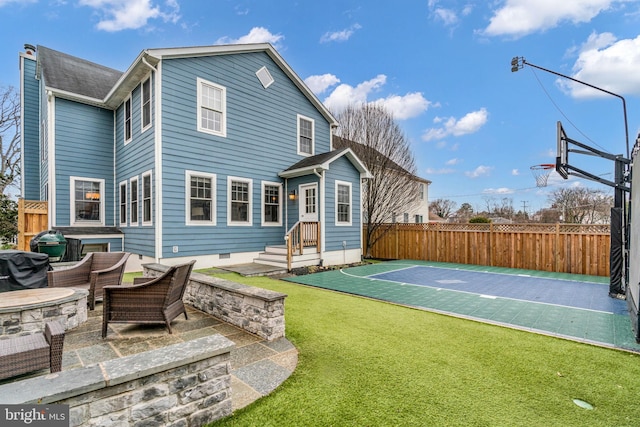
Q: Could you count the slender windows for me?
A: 5